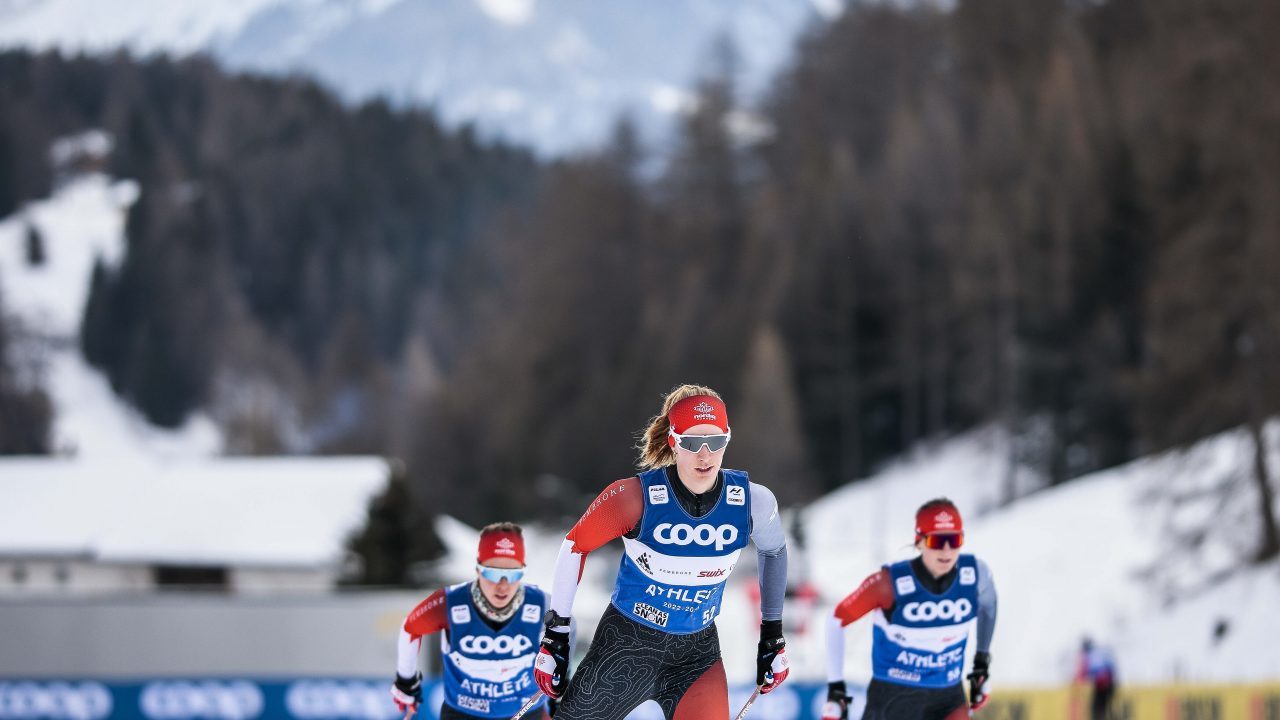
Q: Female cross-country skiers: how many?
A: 3